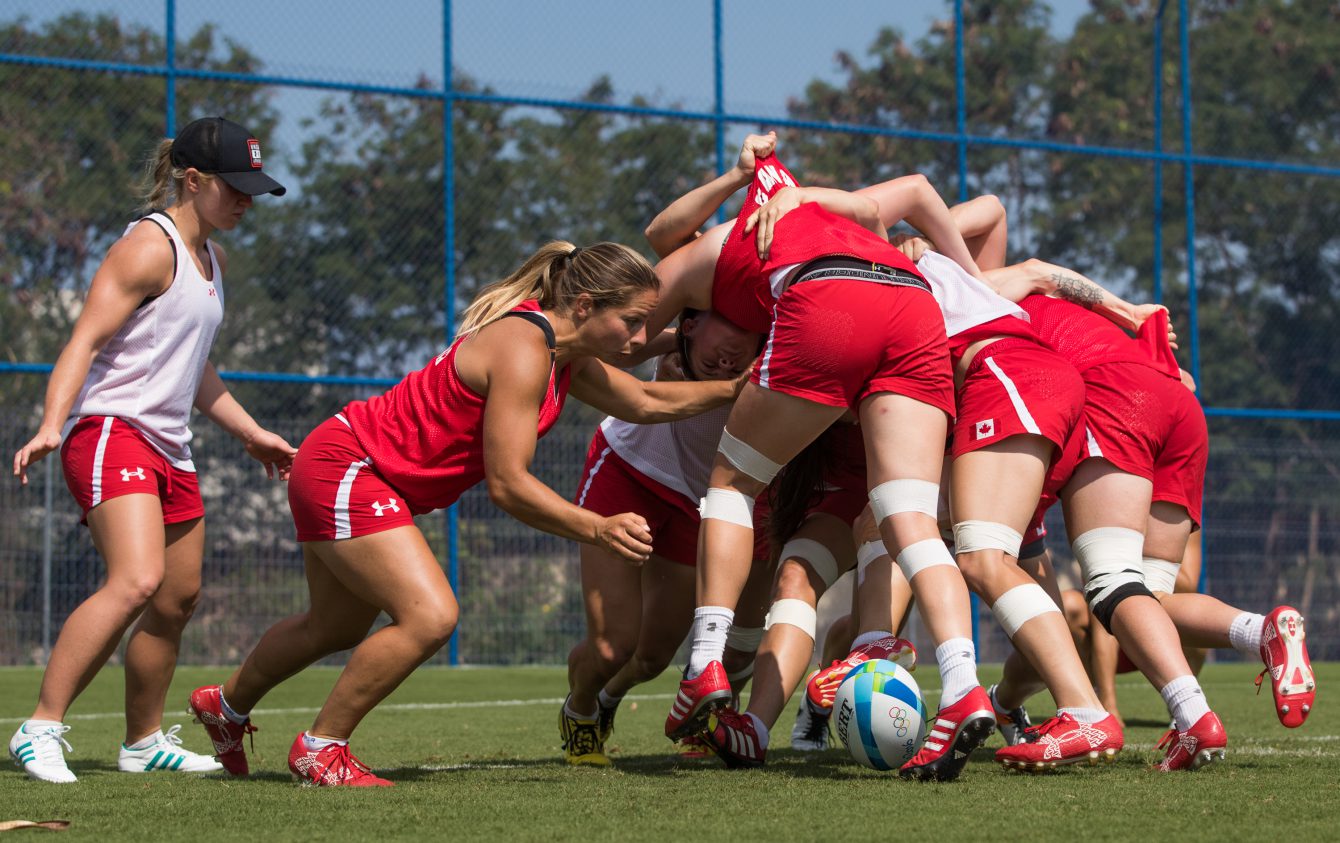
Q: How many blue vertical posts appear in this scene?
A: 6